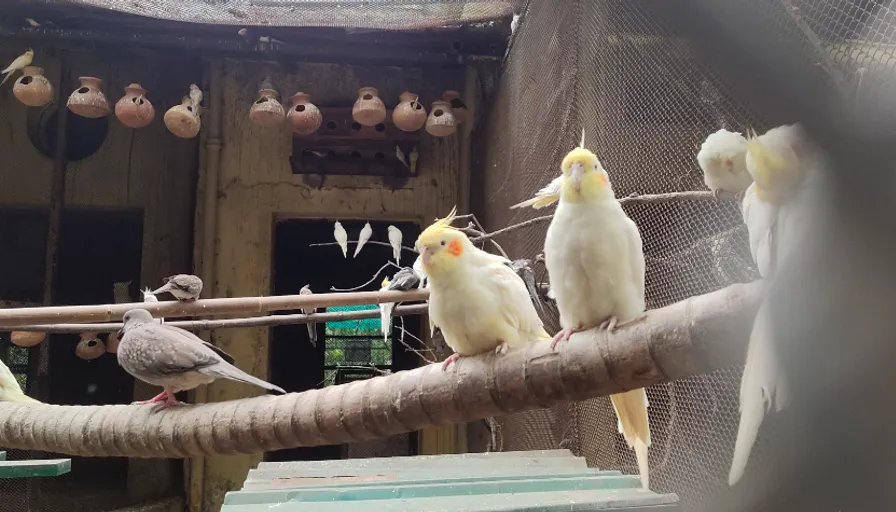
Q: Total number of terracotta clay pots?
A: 13